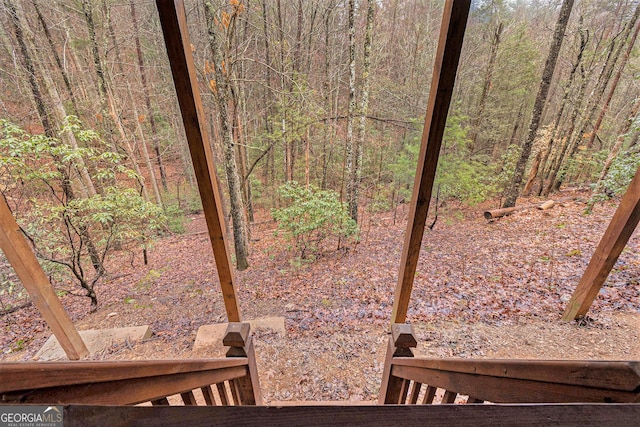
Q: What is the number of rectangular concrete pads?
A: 2